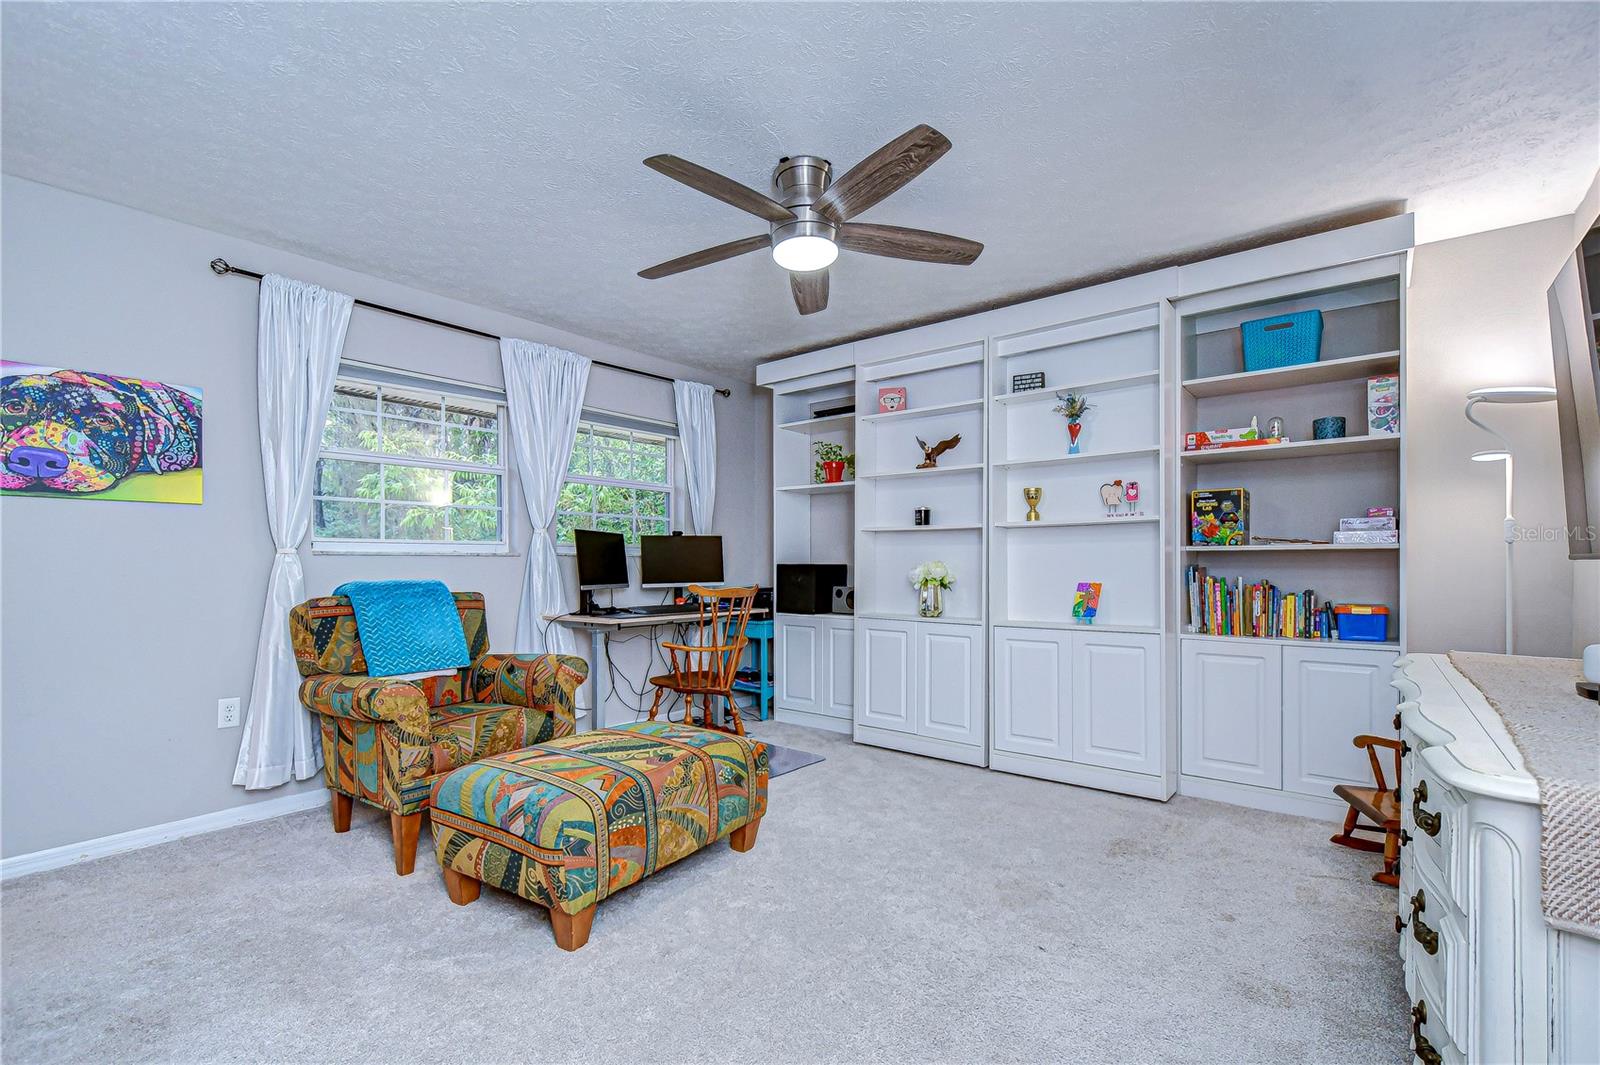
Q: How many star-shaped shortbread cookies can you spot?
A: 0